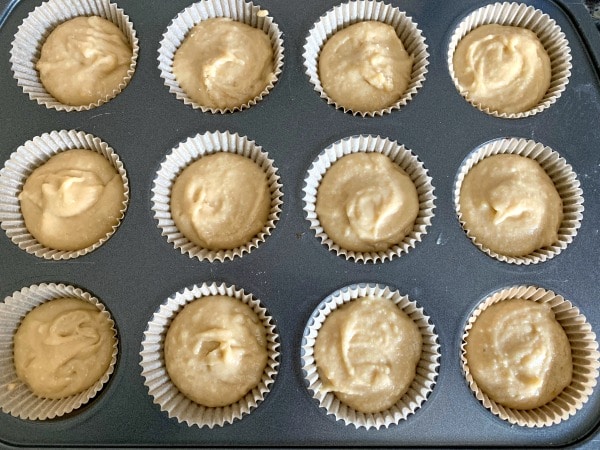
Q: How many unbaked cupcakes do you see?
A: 12